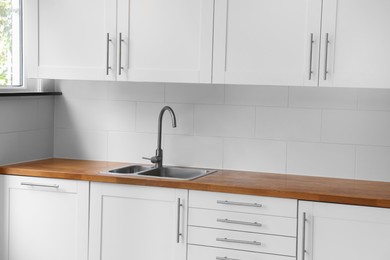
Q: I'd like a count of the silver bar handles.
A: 11